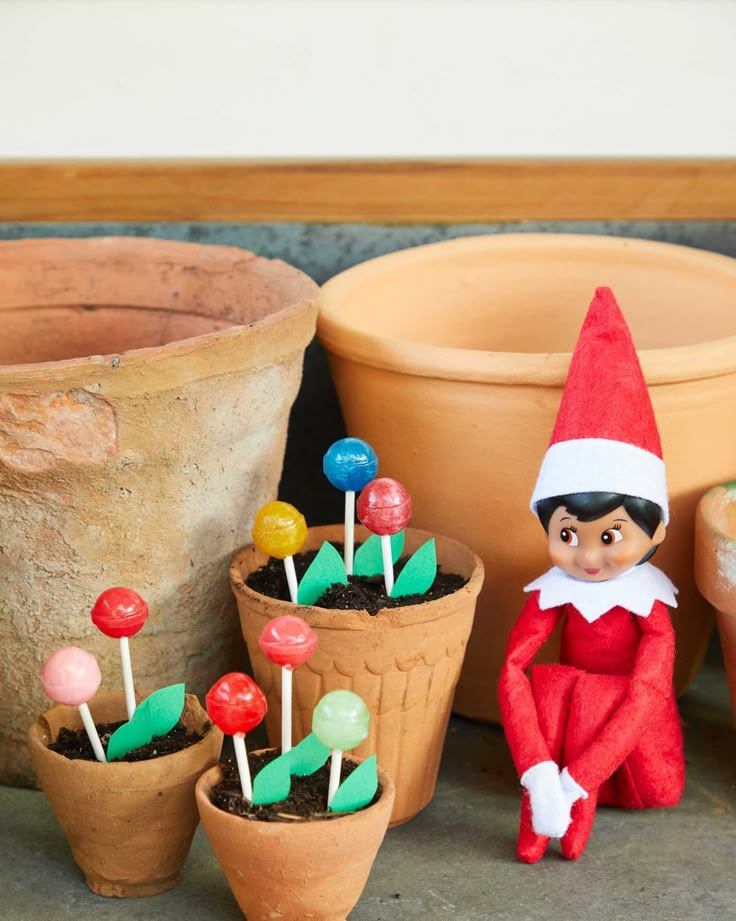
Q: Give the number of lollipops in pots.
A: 8